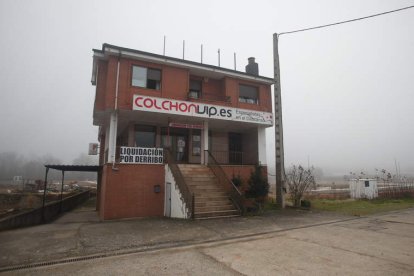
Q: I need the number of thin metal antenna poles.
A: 5